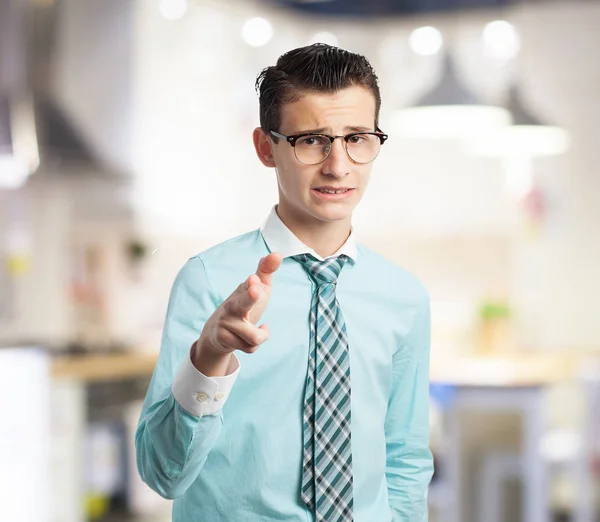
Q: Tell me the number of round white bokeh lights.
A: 5